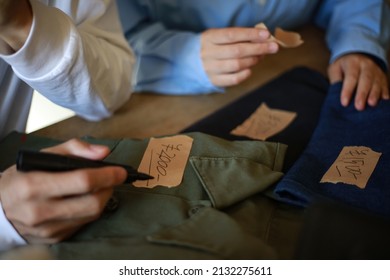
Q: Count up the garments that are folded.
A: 3